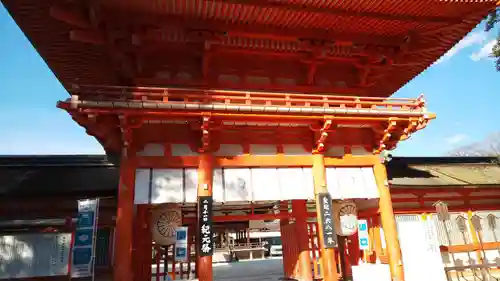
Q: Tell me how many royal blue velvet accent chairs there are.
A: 0